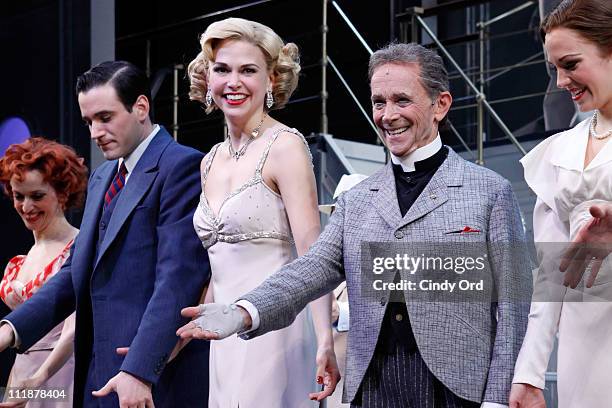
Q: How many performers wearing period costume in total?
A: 5